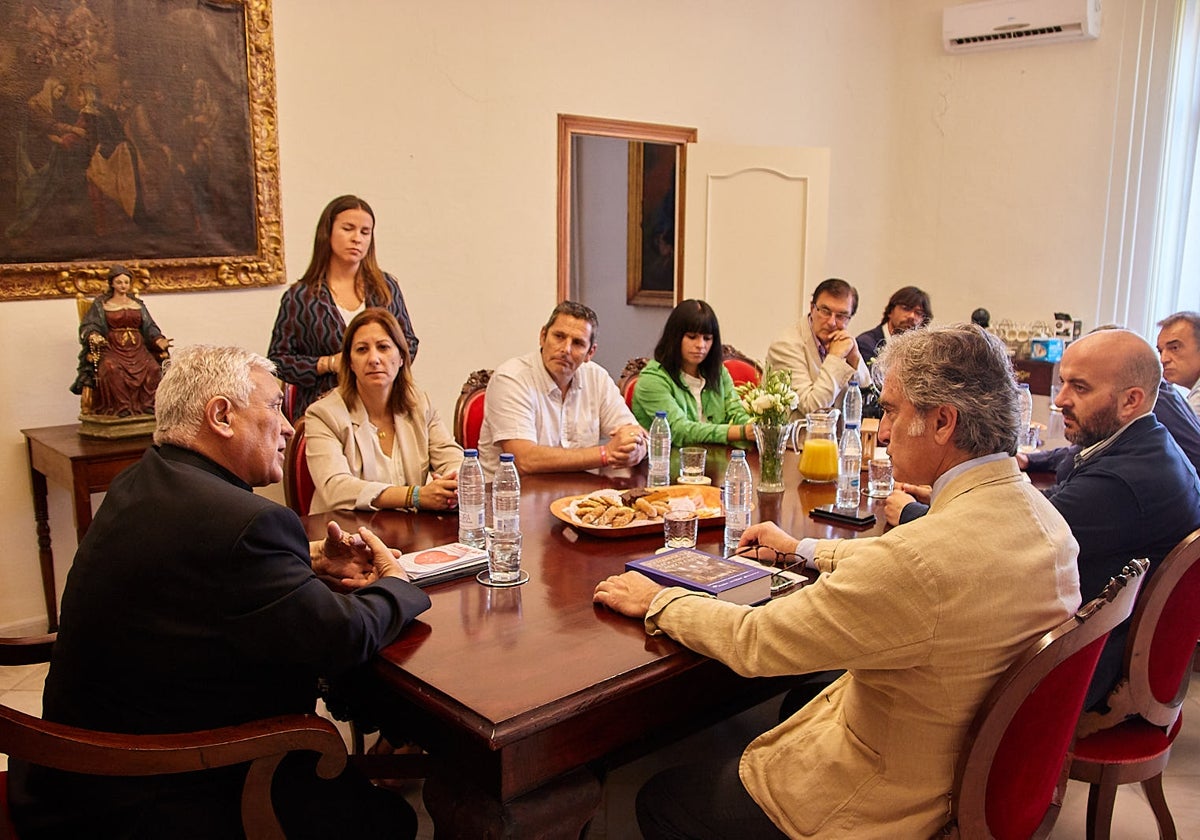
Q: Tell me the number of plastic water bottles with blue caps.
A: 7